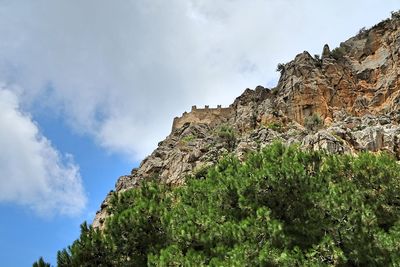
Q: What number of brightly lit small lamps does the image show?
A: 0